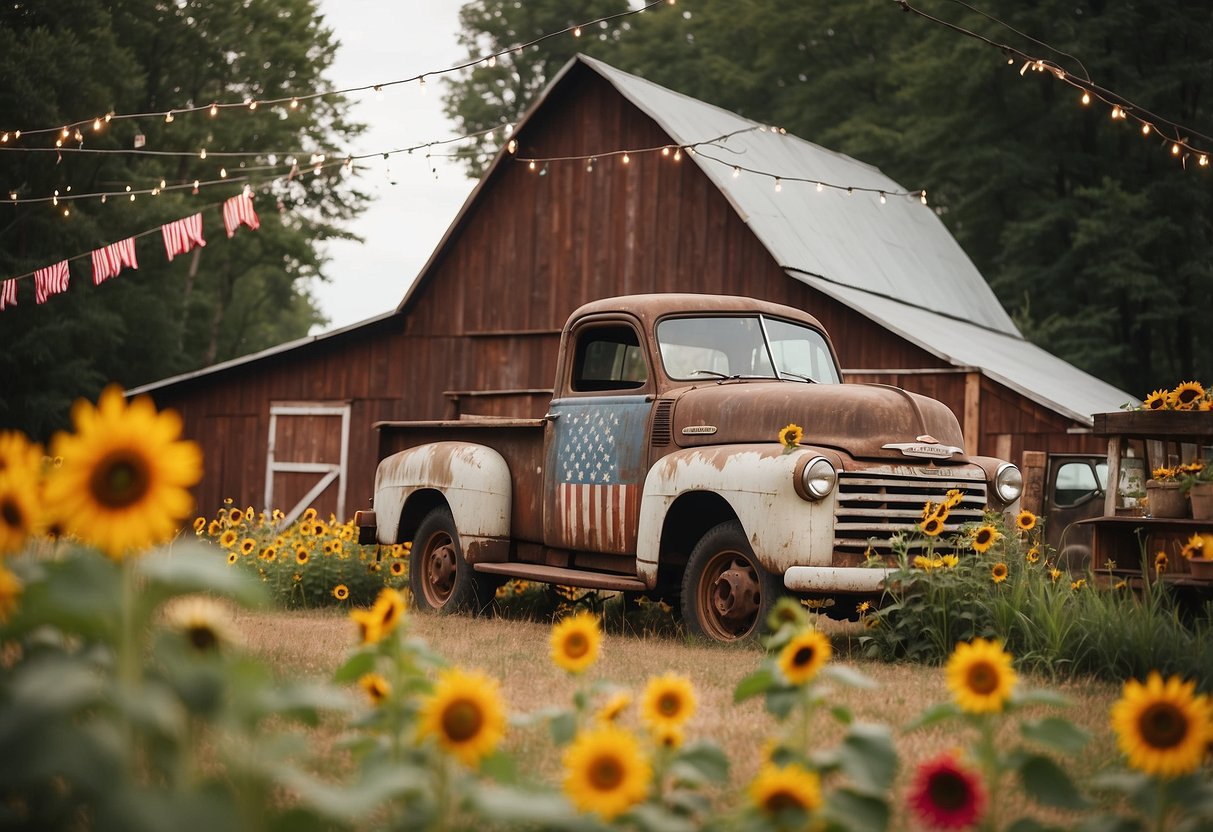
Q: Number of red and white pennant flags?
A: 5